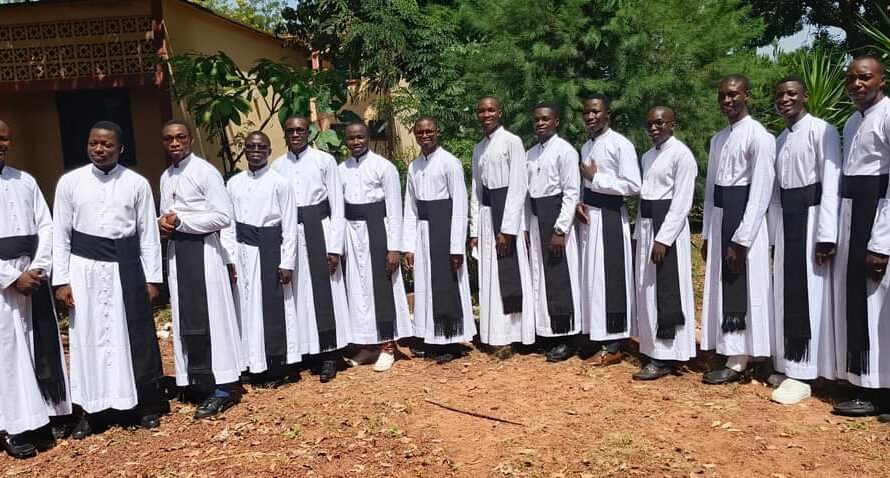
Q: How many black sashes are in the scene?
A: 14